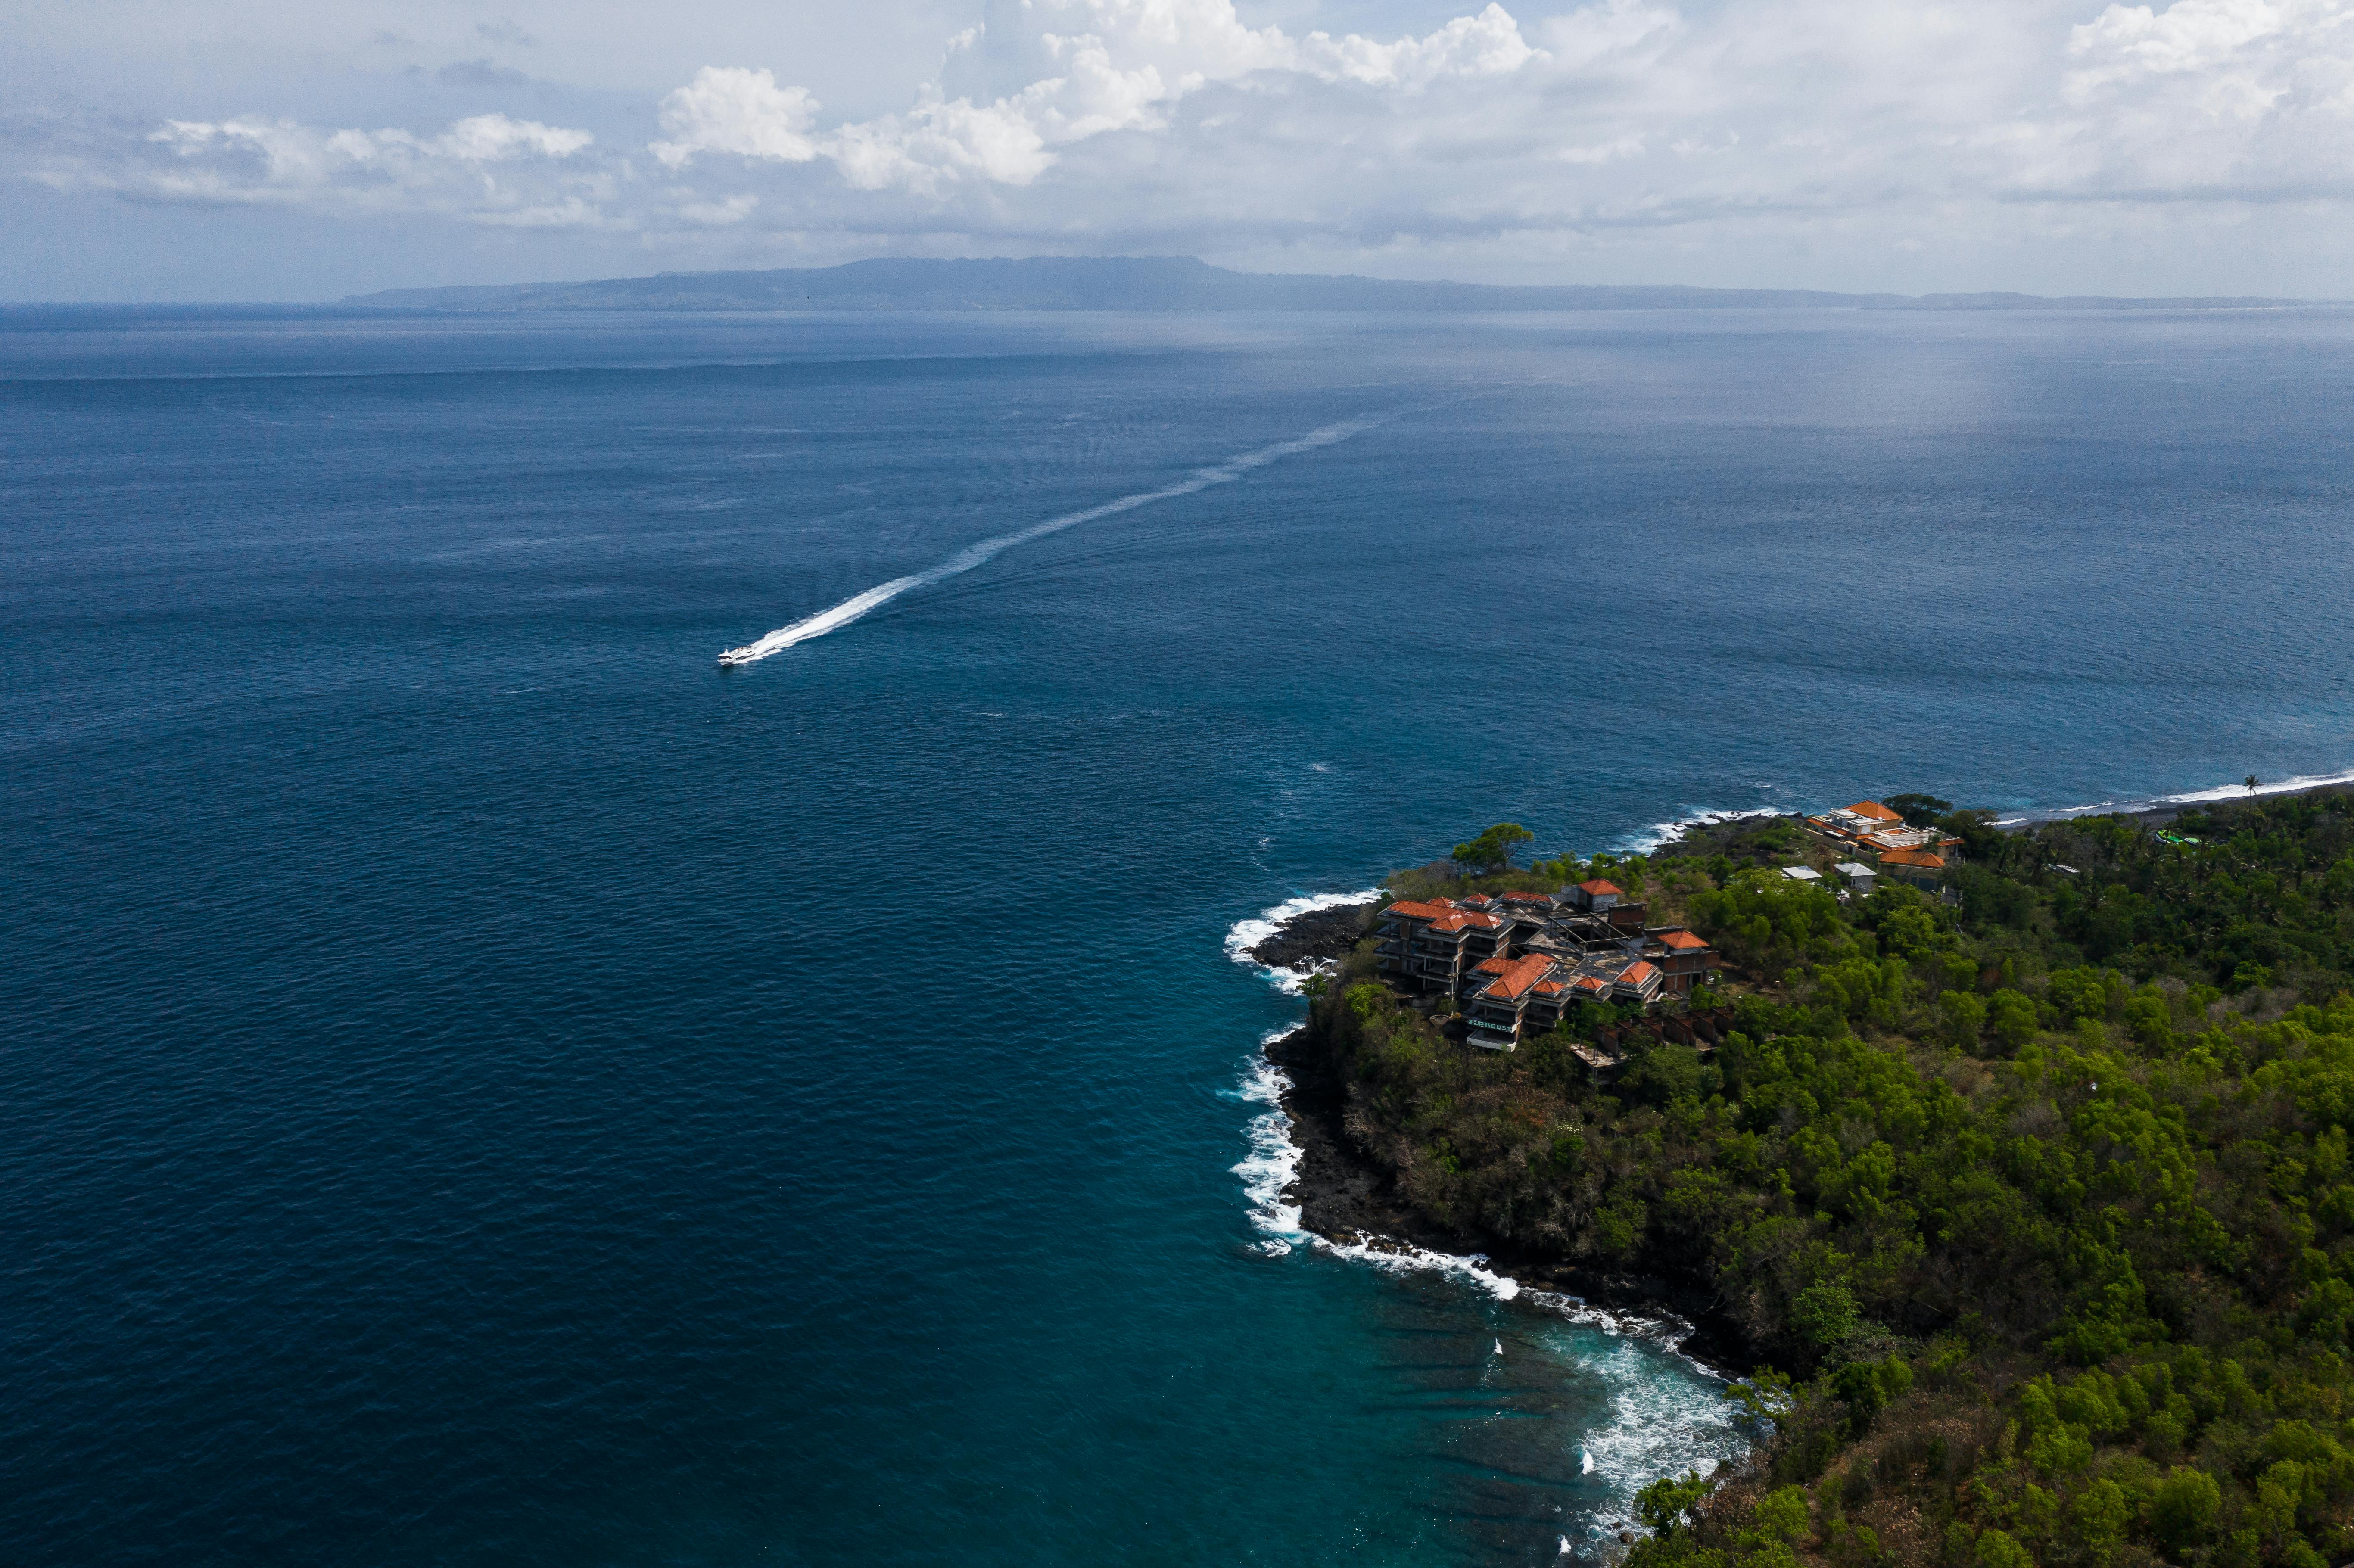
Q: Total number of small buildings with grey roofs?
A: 2